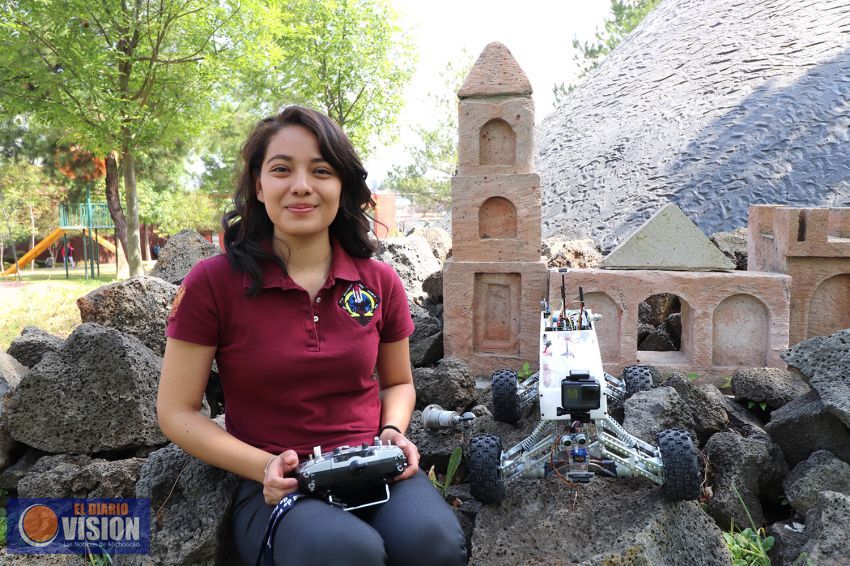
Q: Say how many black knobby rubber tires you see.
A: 4